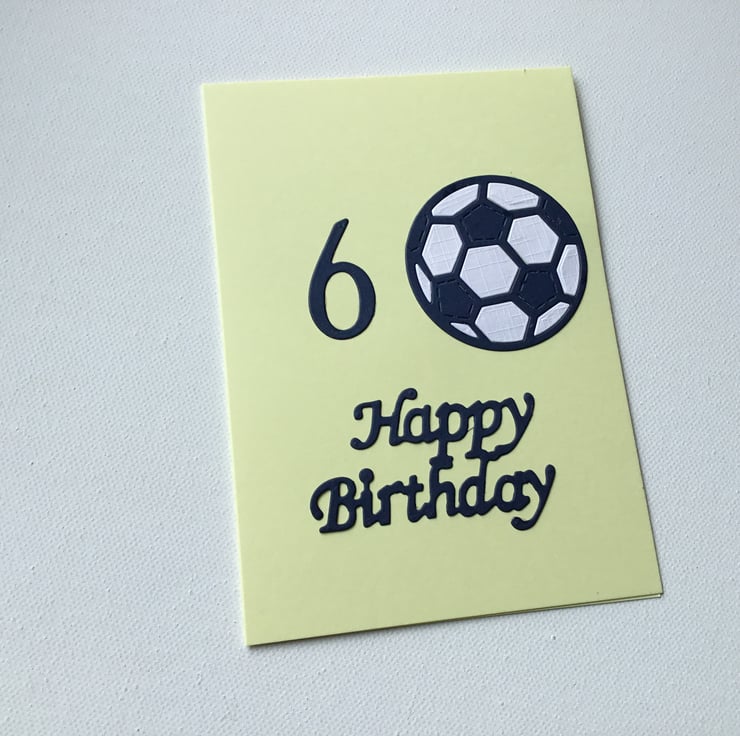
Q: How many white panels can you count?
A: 10